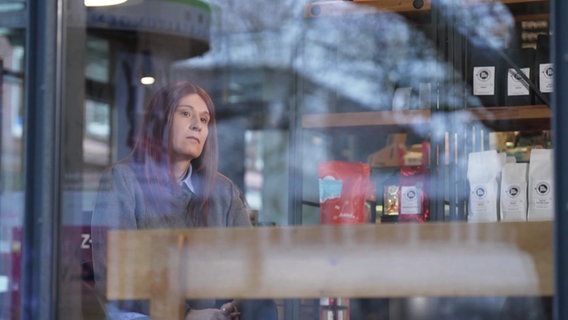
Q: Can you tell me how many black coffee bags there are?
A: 3